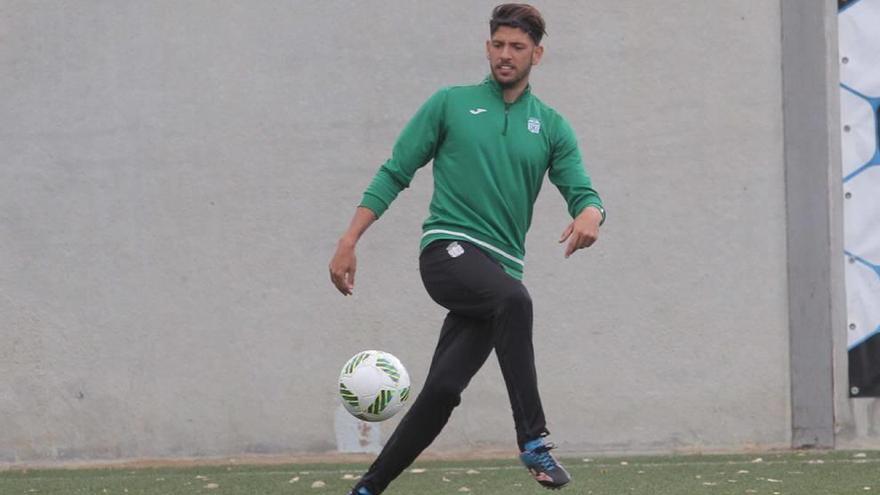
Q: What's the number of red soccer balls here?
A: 0